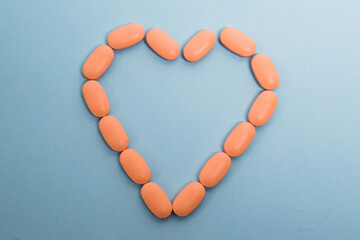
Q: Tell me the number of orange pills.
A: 14